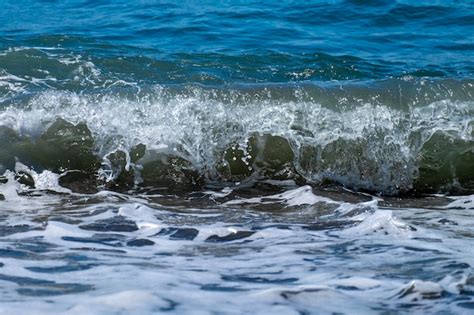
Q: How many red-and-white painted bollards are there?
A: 0